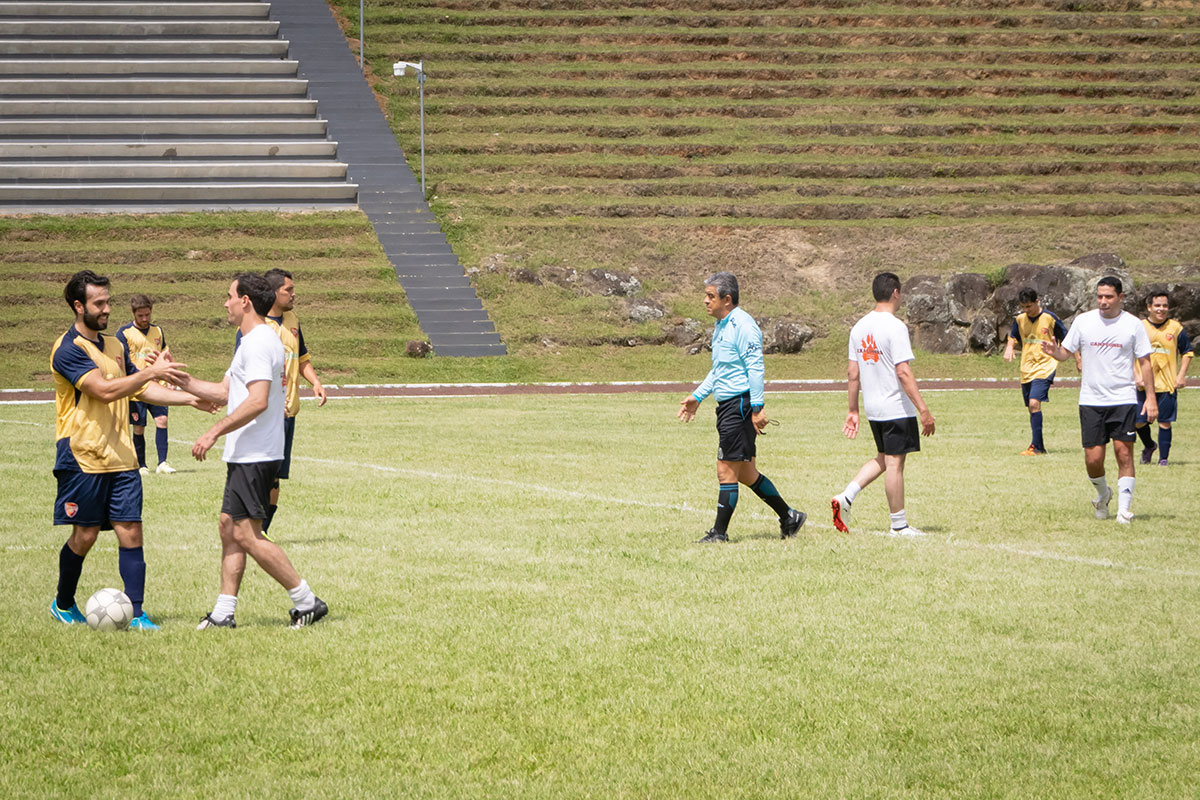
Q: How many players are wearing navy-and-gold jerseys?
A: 5